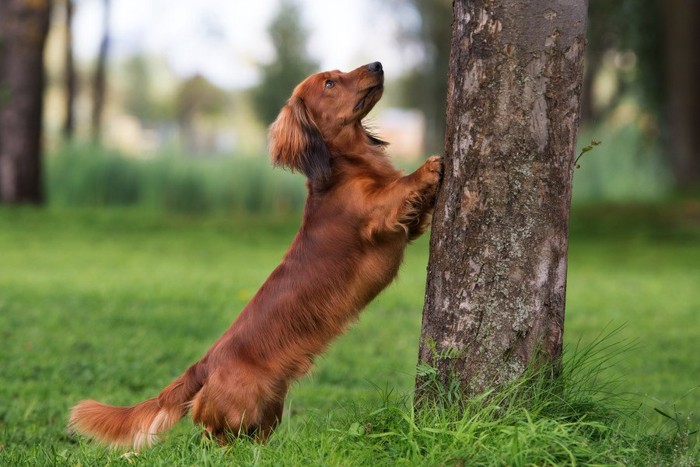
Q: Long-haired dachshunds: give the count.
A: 1